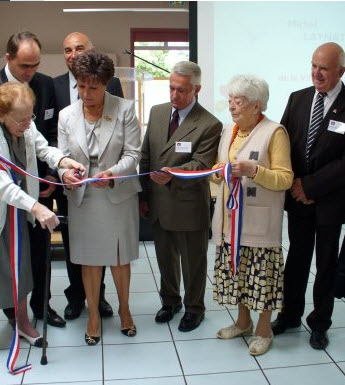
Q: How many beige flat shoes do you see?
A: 2